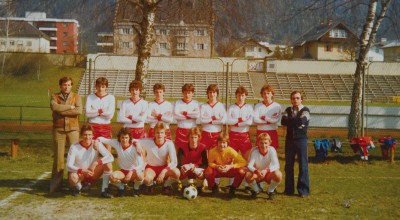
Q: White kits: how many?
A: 11